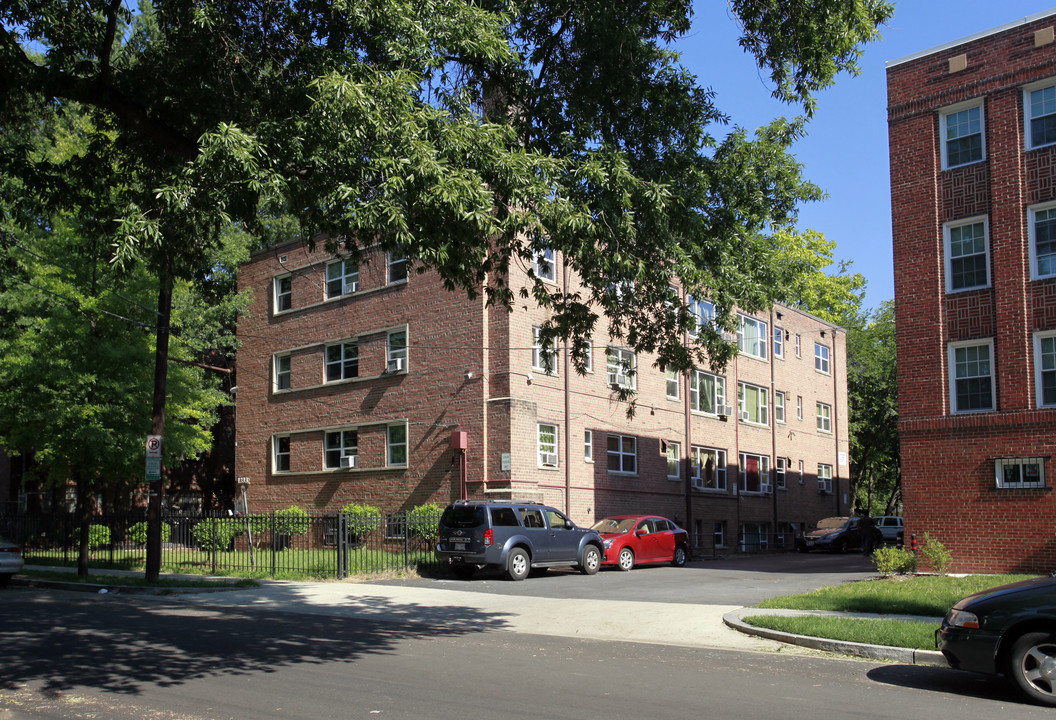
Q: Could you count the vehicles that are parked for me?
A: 6